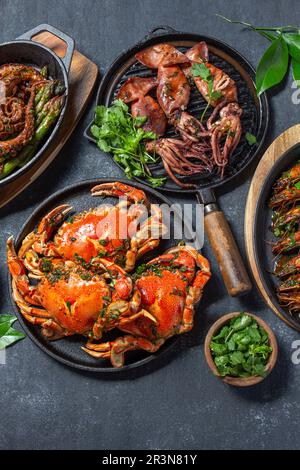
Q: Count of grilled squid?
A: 3